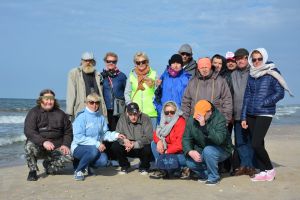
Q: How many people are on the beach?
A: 15